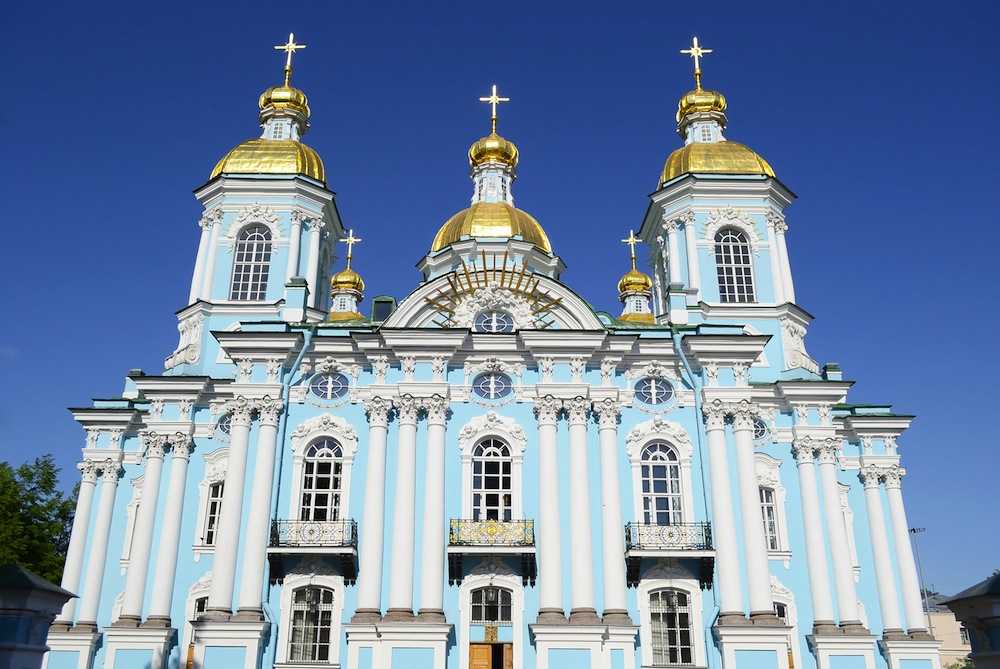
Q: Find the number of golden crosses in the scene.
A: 5